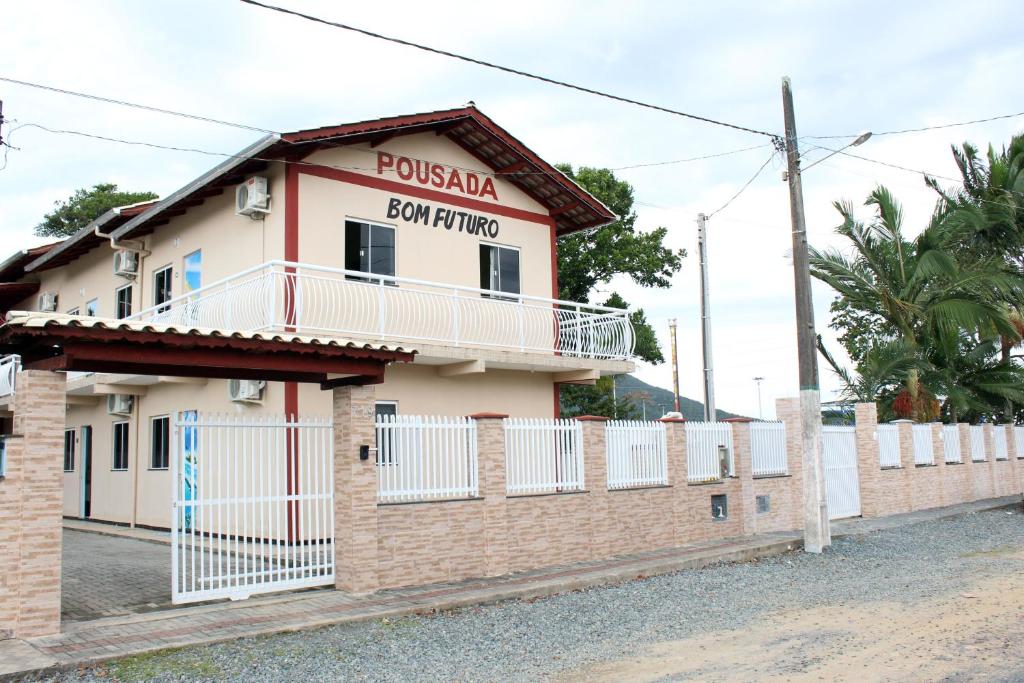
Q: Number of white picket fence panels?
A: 11